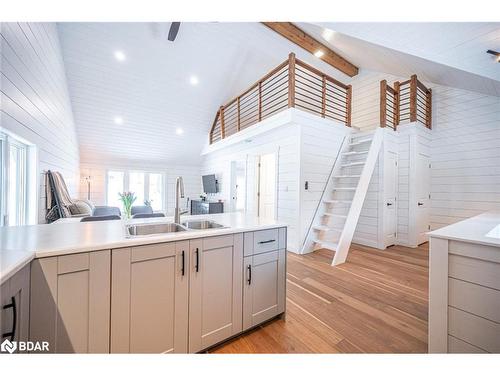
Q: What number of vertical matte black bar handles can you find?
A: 4